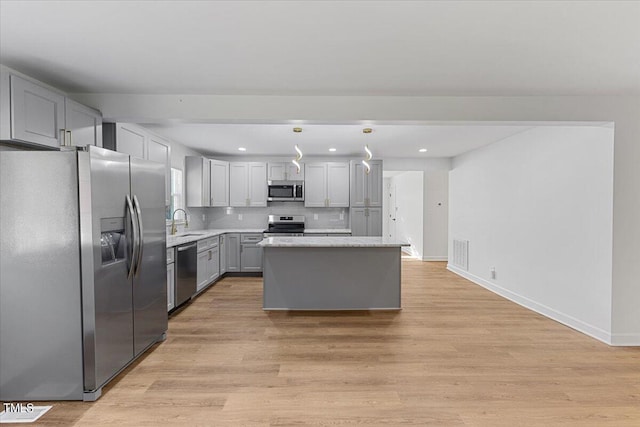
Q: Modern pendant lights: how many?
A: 2